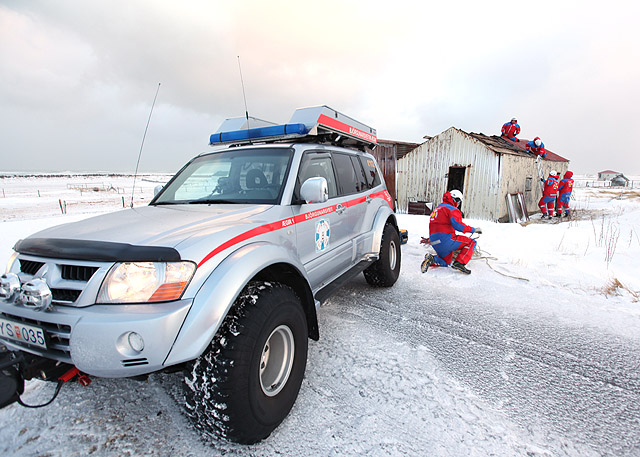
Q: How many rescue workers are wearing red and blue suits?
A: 5